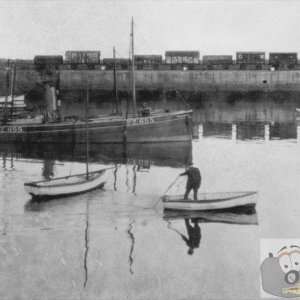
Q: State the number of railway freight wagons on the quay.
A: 8